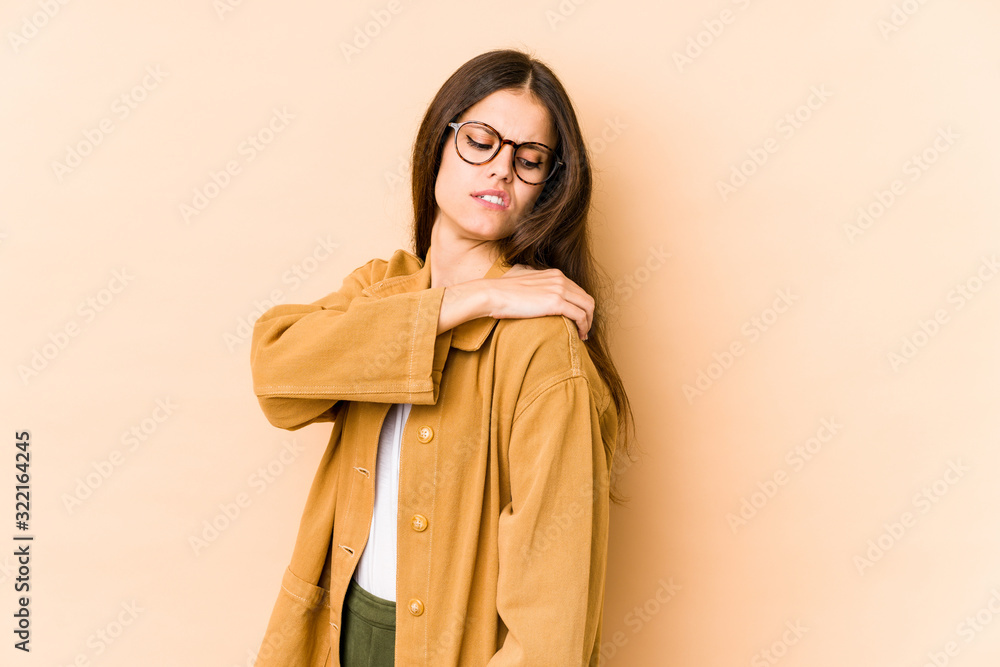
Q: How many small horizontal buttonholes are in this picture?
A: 3